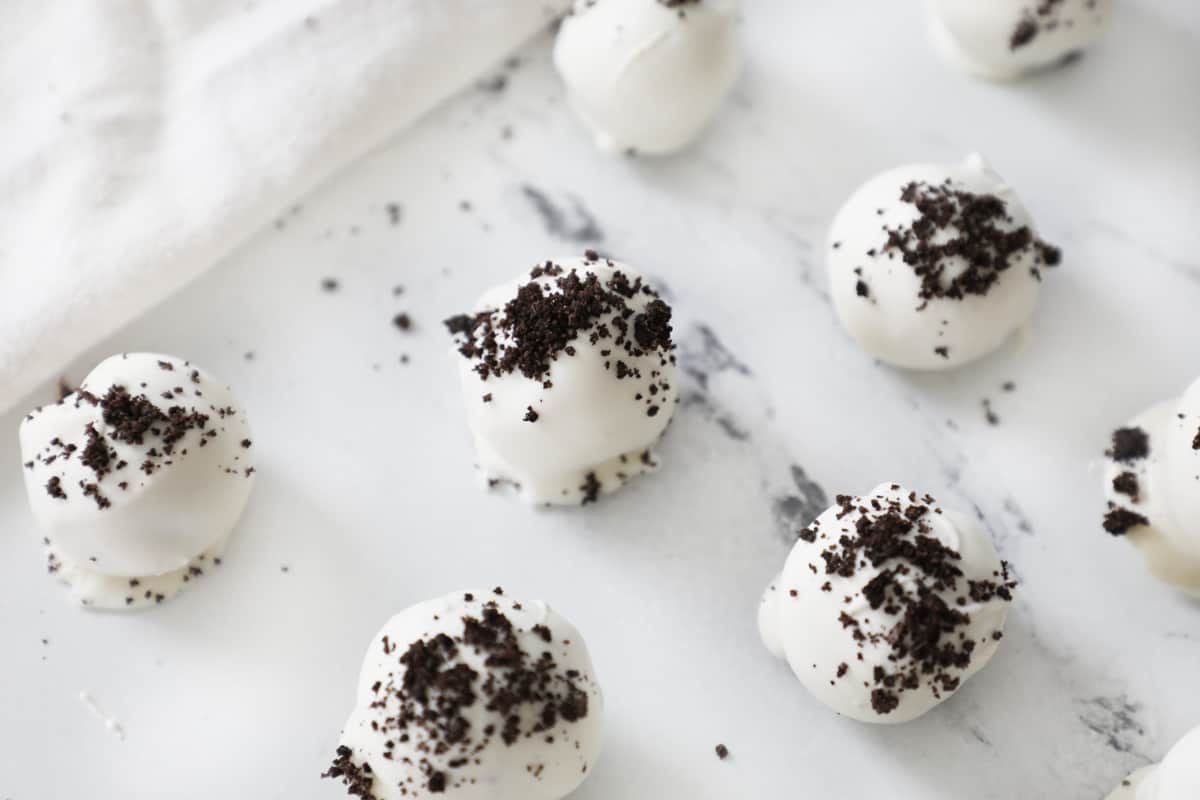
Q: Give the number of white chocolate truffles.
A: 9